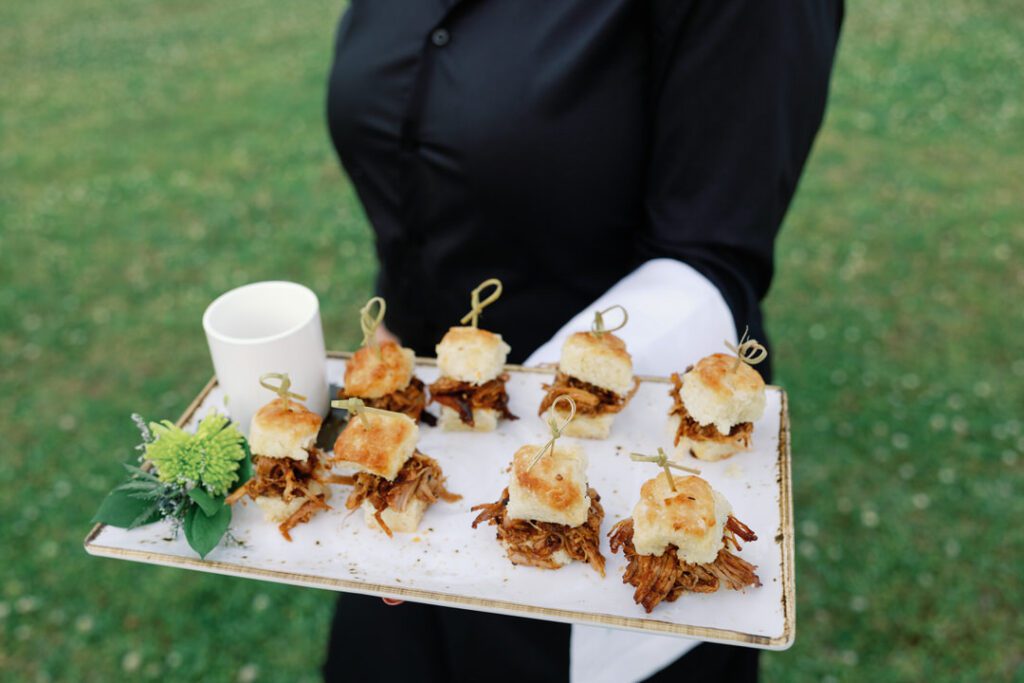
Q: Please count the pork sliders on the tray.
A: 8